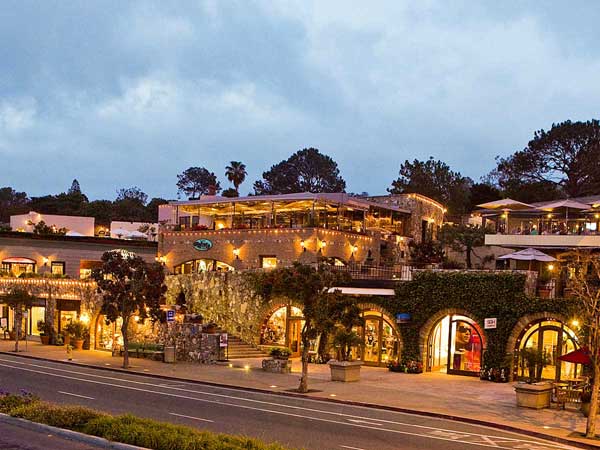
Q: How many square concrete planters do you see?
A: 2